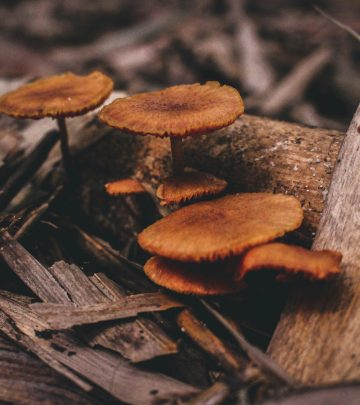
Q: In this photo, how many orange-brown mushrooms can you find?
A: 7